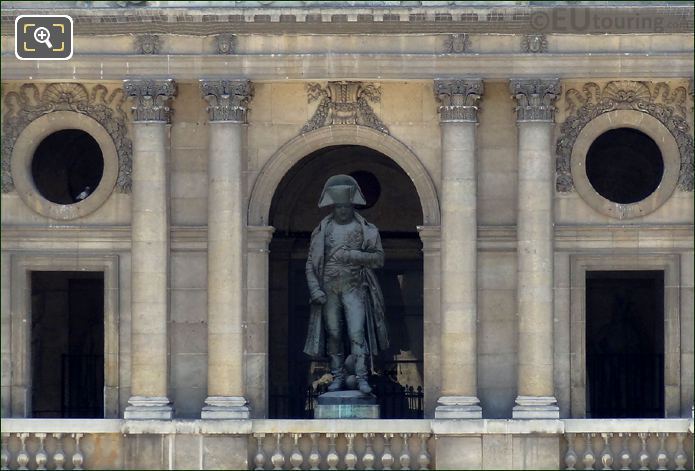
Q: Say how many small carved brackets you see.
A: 4